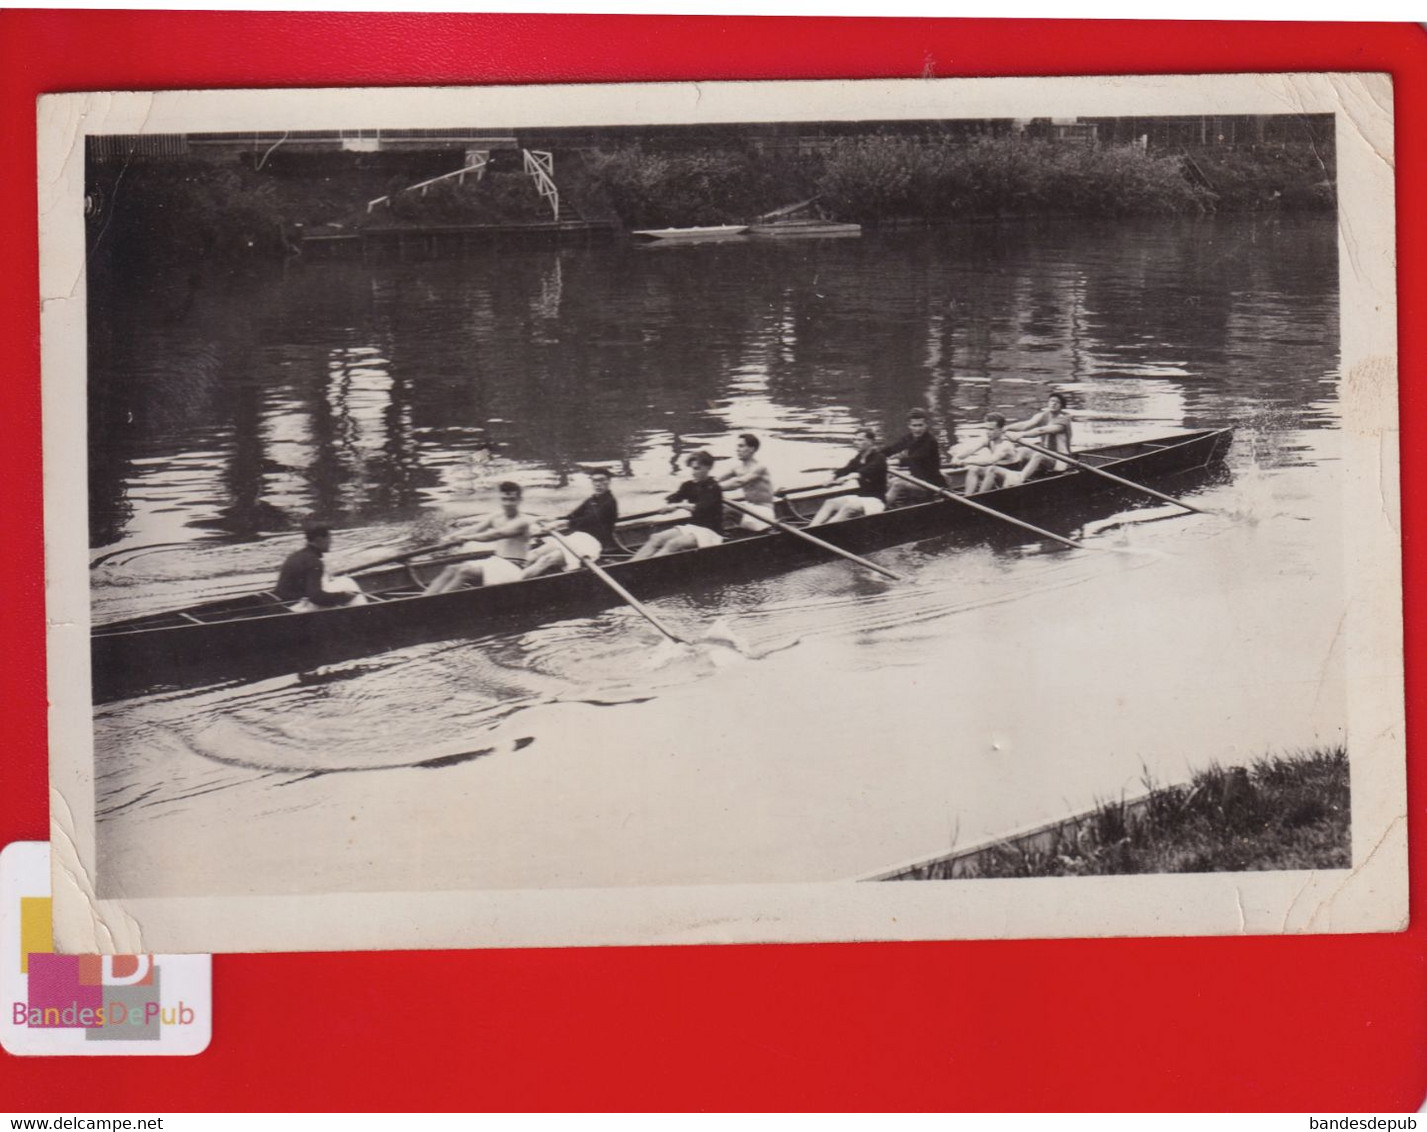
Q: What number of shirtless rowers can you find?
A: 4